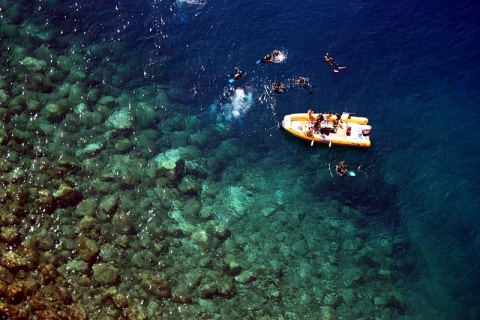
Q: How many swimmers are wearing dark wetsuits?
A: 6